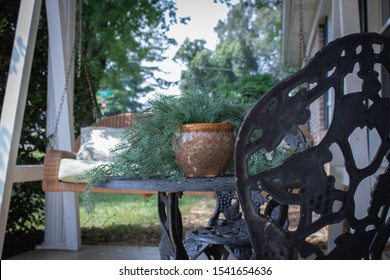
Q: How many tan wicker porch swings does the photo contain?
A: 1